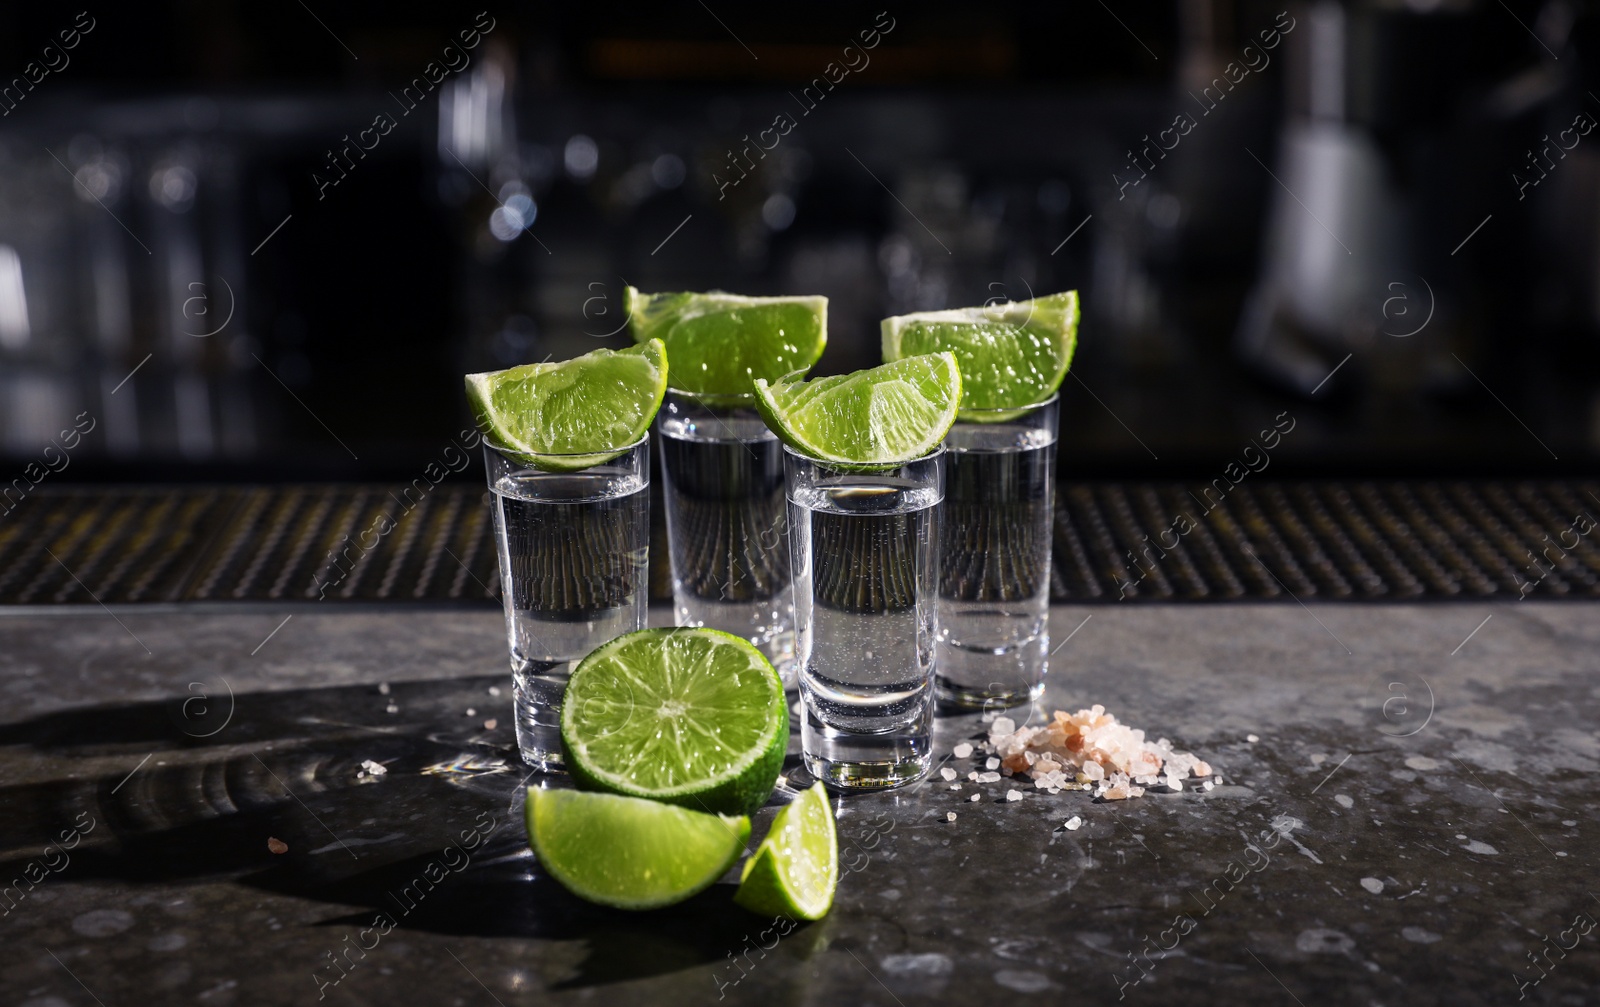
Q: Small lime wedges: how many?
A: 6